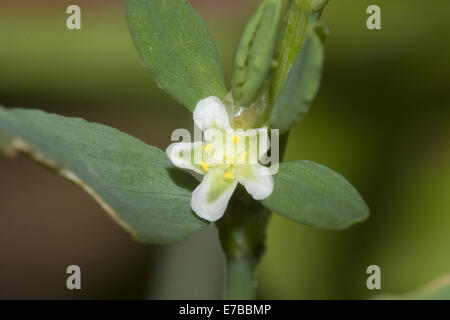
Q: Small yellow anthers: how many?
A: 5